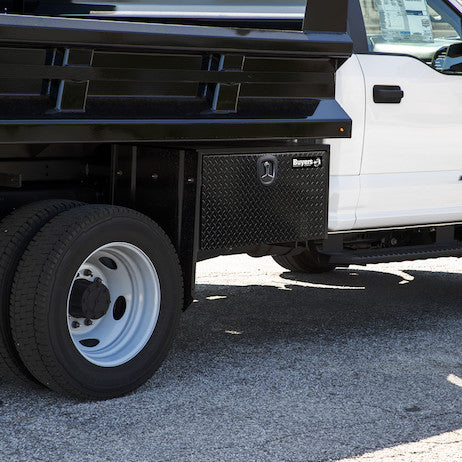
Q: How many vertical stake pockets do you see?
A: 2